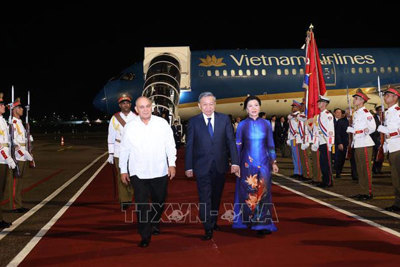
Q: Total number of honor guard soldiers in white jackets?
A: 9